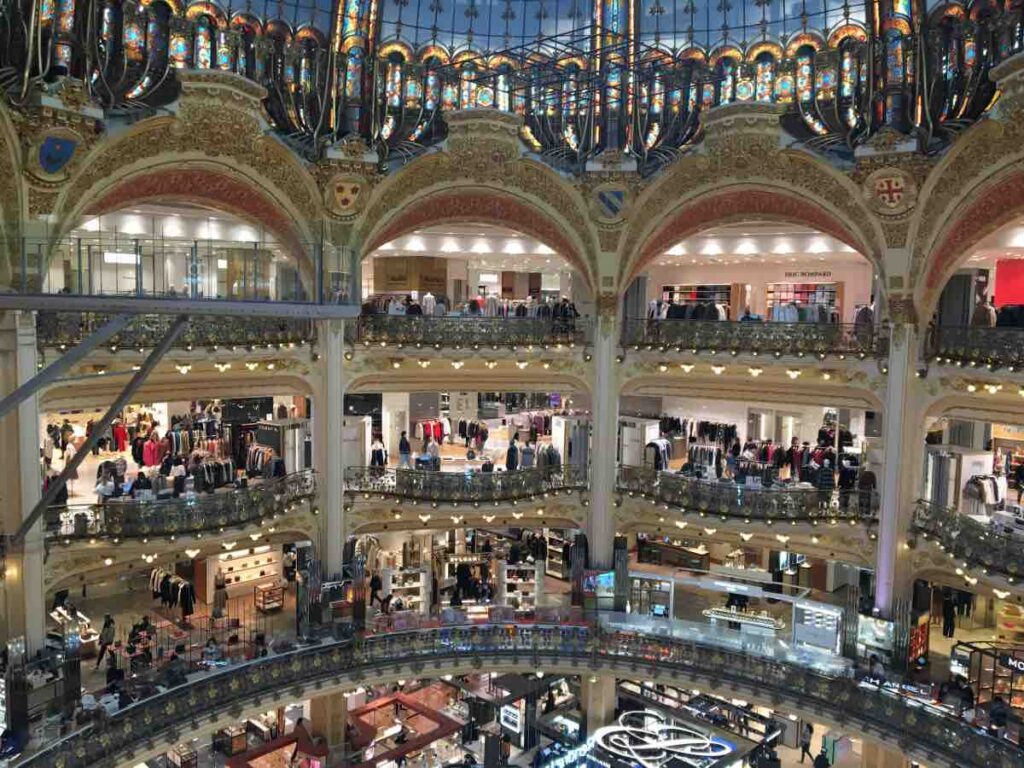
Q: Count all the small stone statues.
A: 0